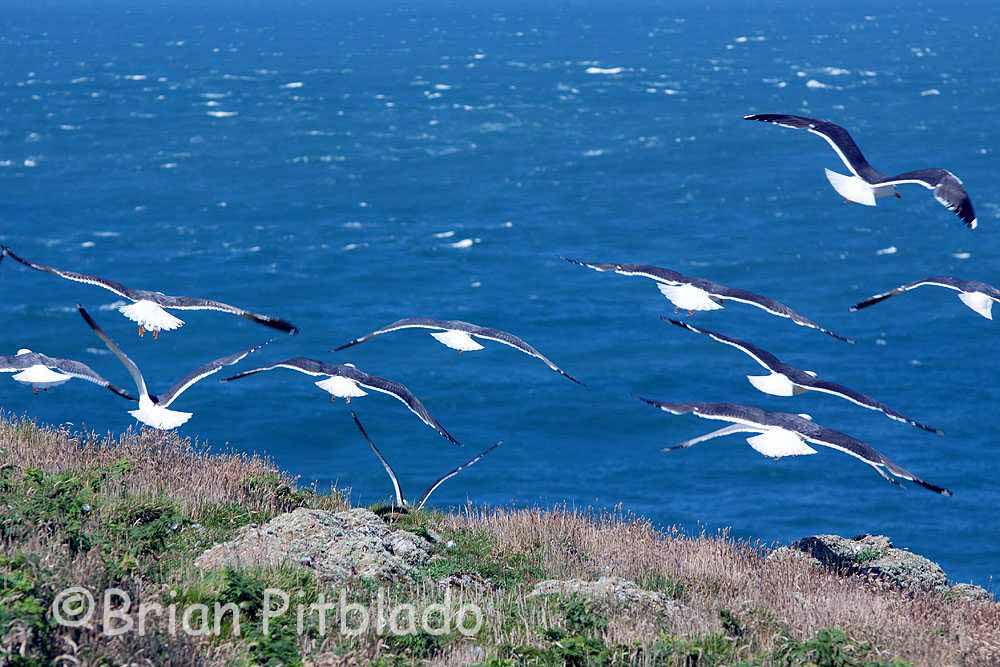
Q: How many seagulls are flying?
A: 11